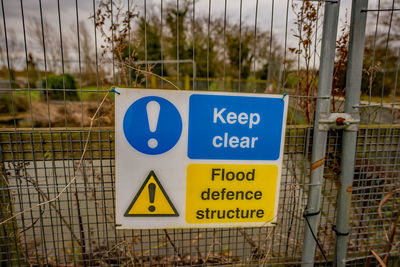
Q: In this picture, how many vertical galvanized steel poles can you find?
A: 2